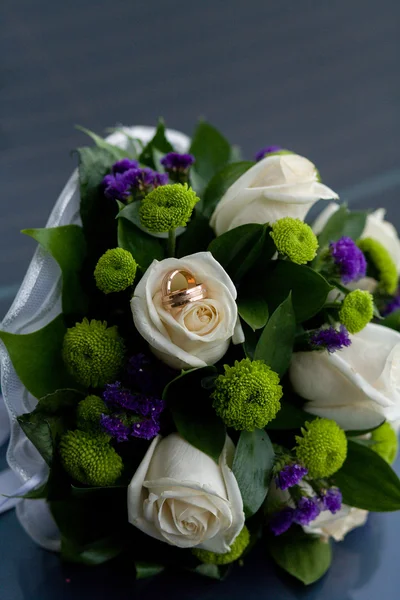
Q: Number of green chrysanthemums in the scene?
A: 12